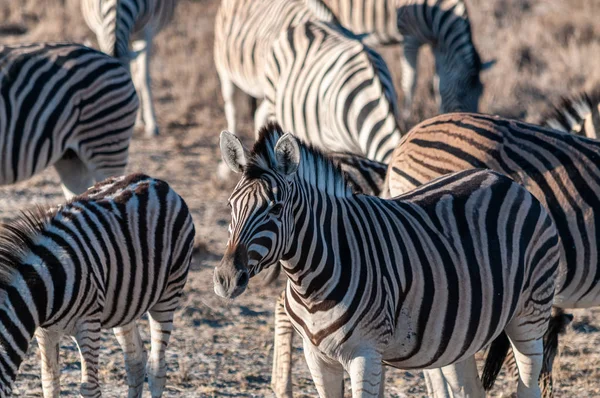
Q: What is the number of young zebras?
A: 1